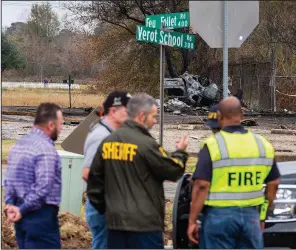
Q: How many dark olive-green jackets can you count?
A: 1